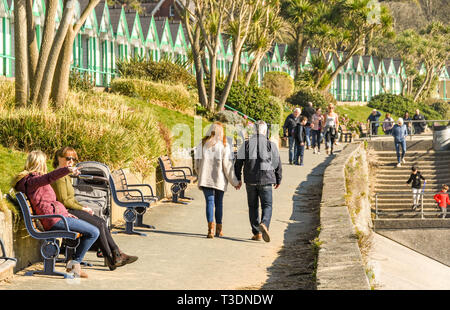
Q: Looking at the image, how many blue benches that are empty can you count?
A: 2